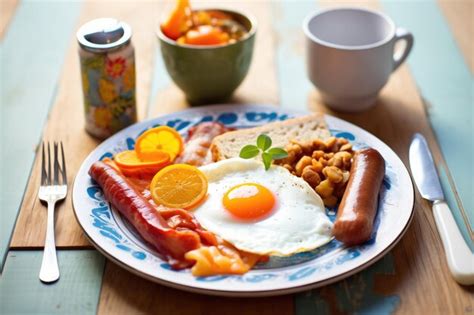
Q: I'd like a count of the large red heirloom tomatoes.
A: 0